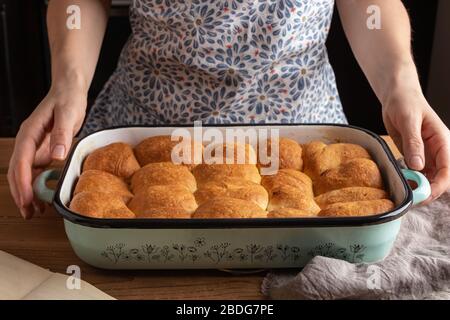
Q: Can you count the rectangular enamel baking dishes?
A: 1